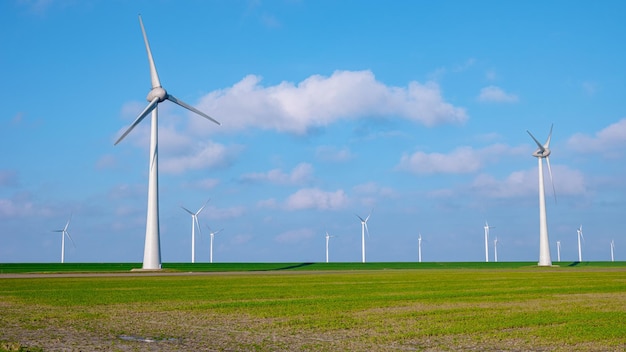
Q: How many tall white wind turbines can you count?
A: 13